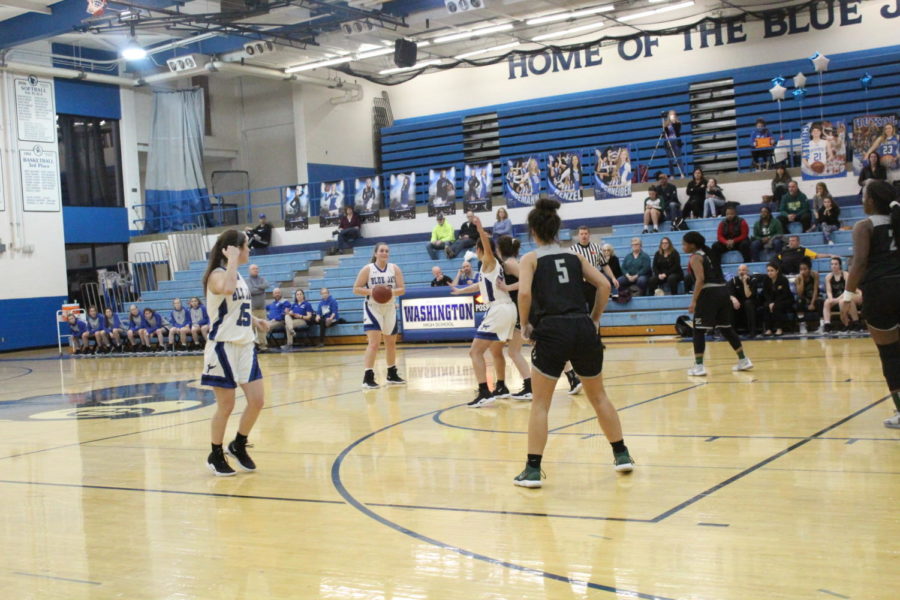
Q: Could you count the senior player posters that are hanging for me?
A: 11